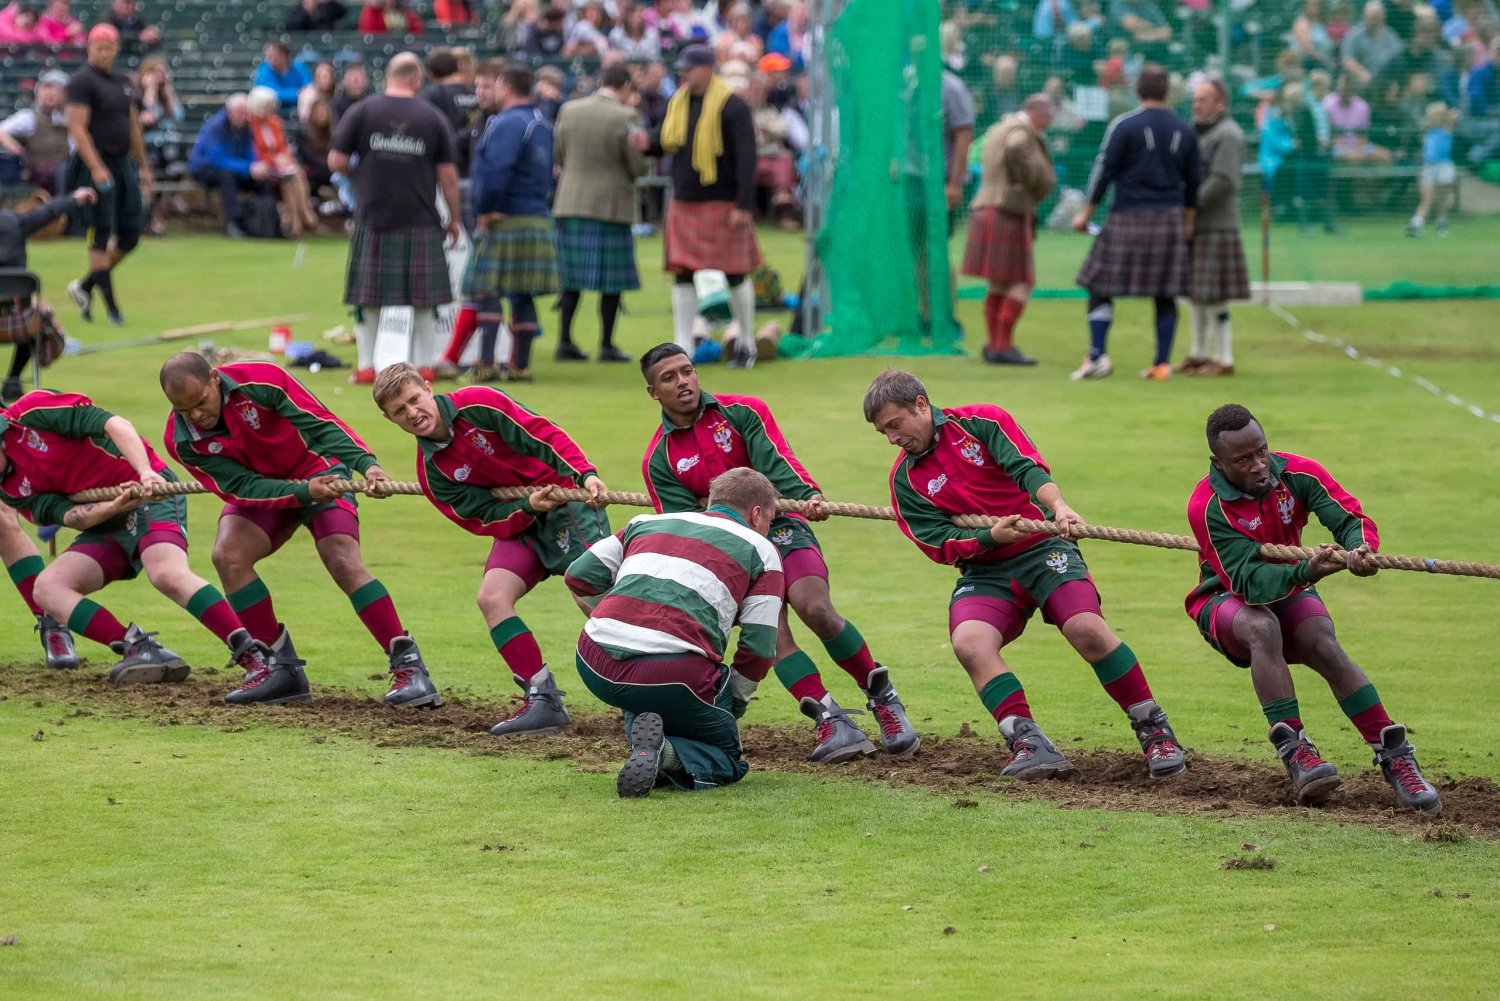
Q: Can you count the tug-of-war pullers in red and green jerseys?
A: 6